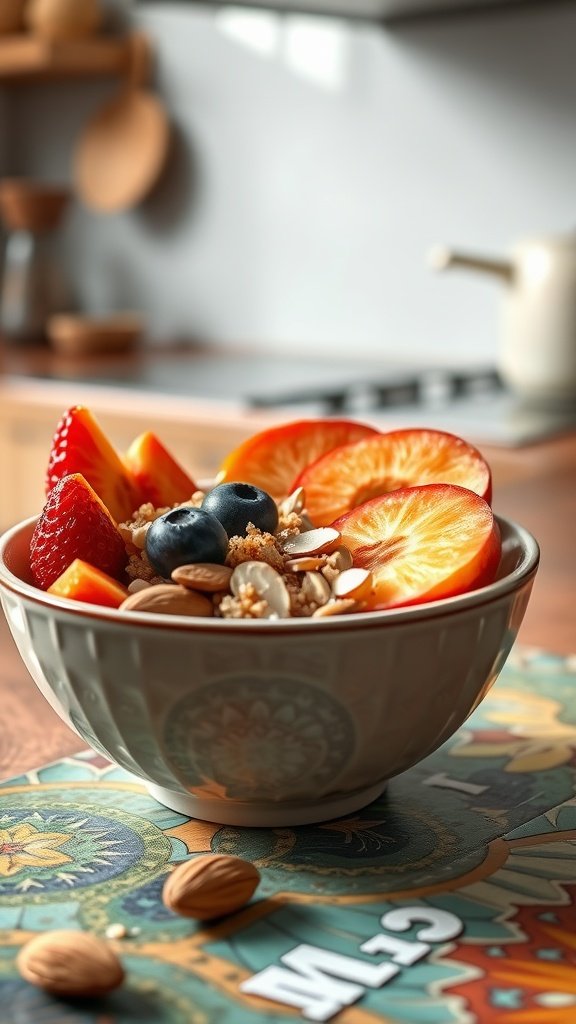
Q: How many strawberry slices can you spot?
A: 2